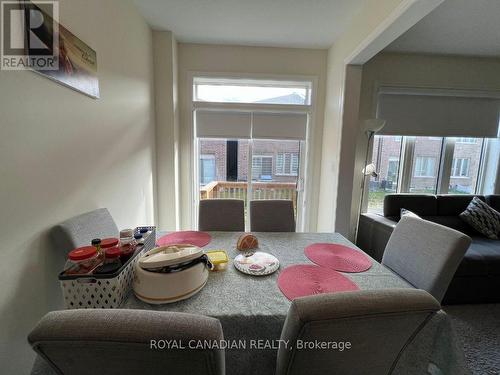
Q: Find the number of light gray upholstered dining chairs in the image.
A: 6